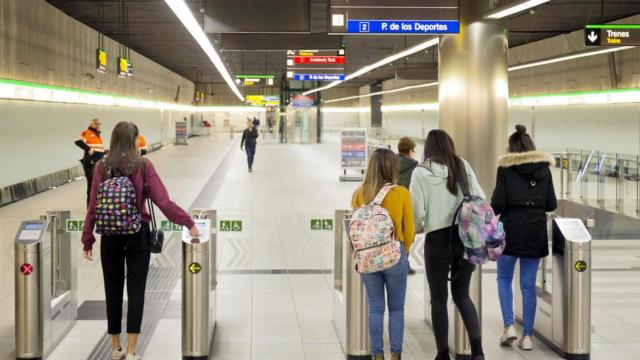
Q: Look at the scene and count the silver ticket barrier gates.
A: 5